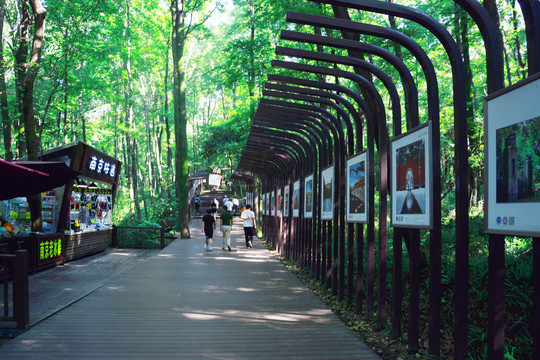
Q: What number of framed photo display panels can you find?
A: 11